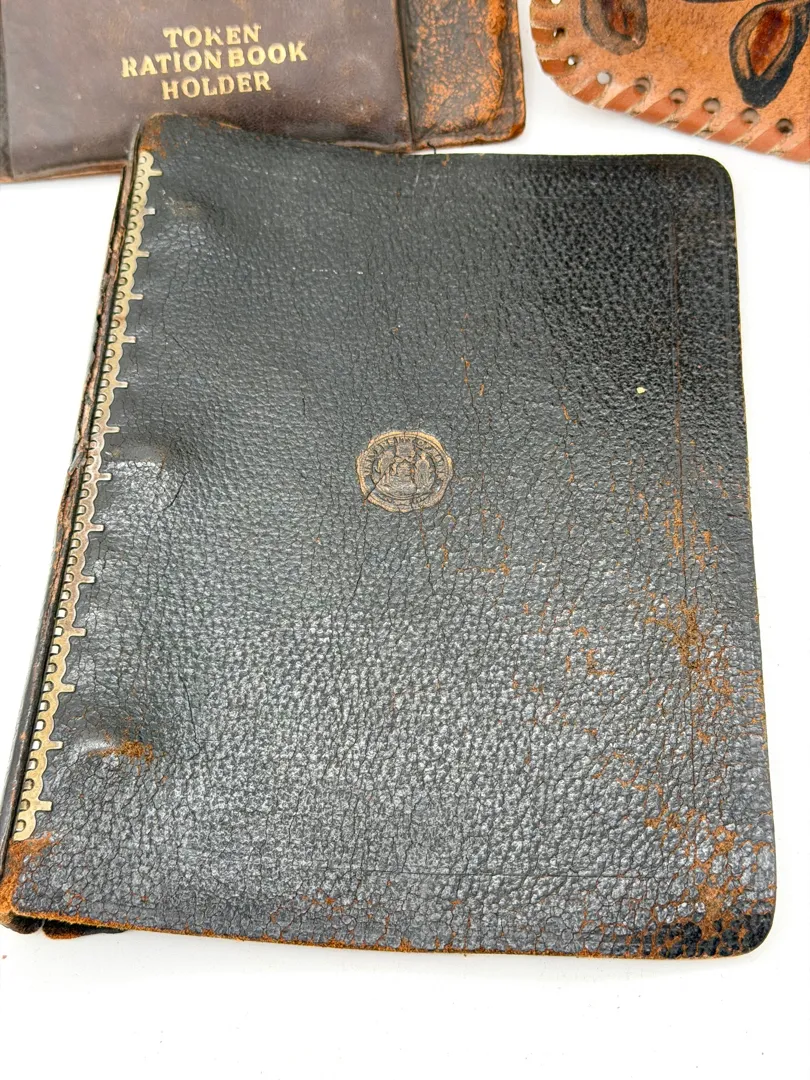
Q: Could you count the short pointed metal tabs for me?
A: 14